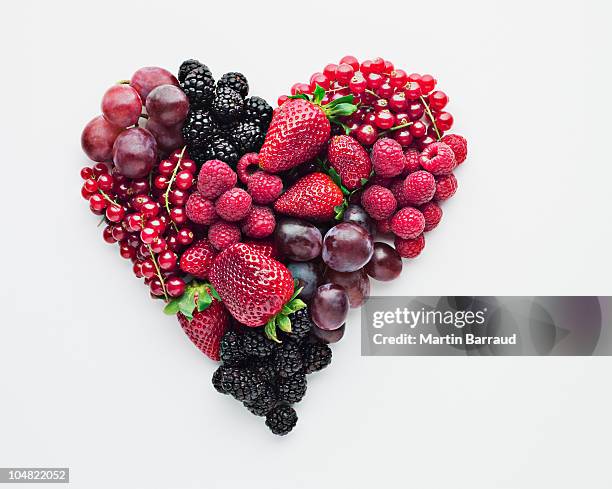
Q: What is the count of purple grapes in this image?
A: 14